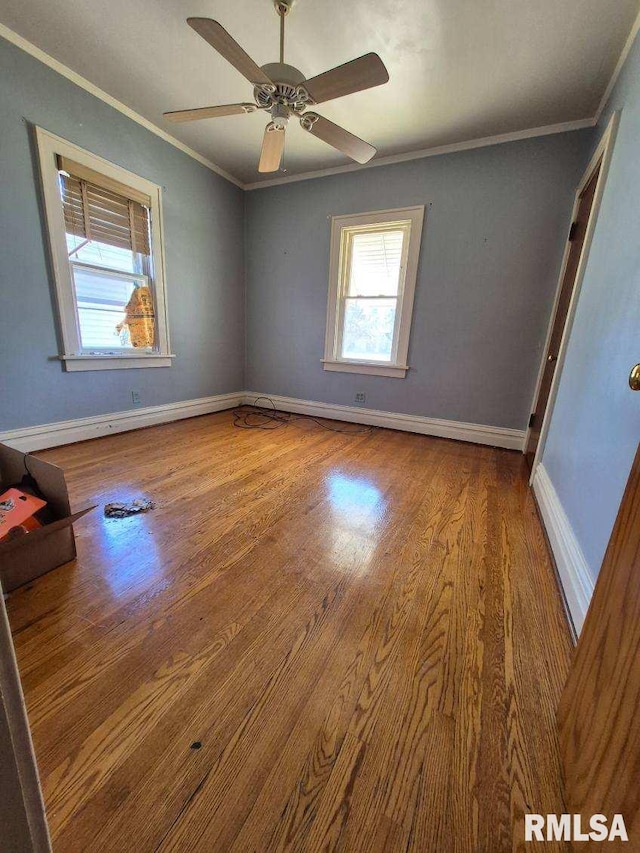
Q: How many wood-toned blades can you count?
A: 5